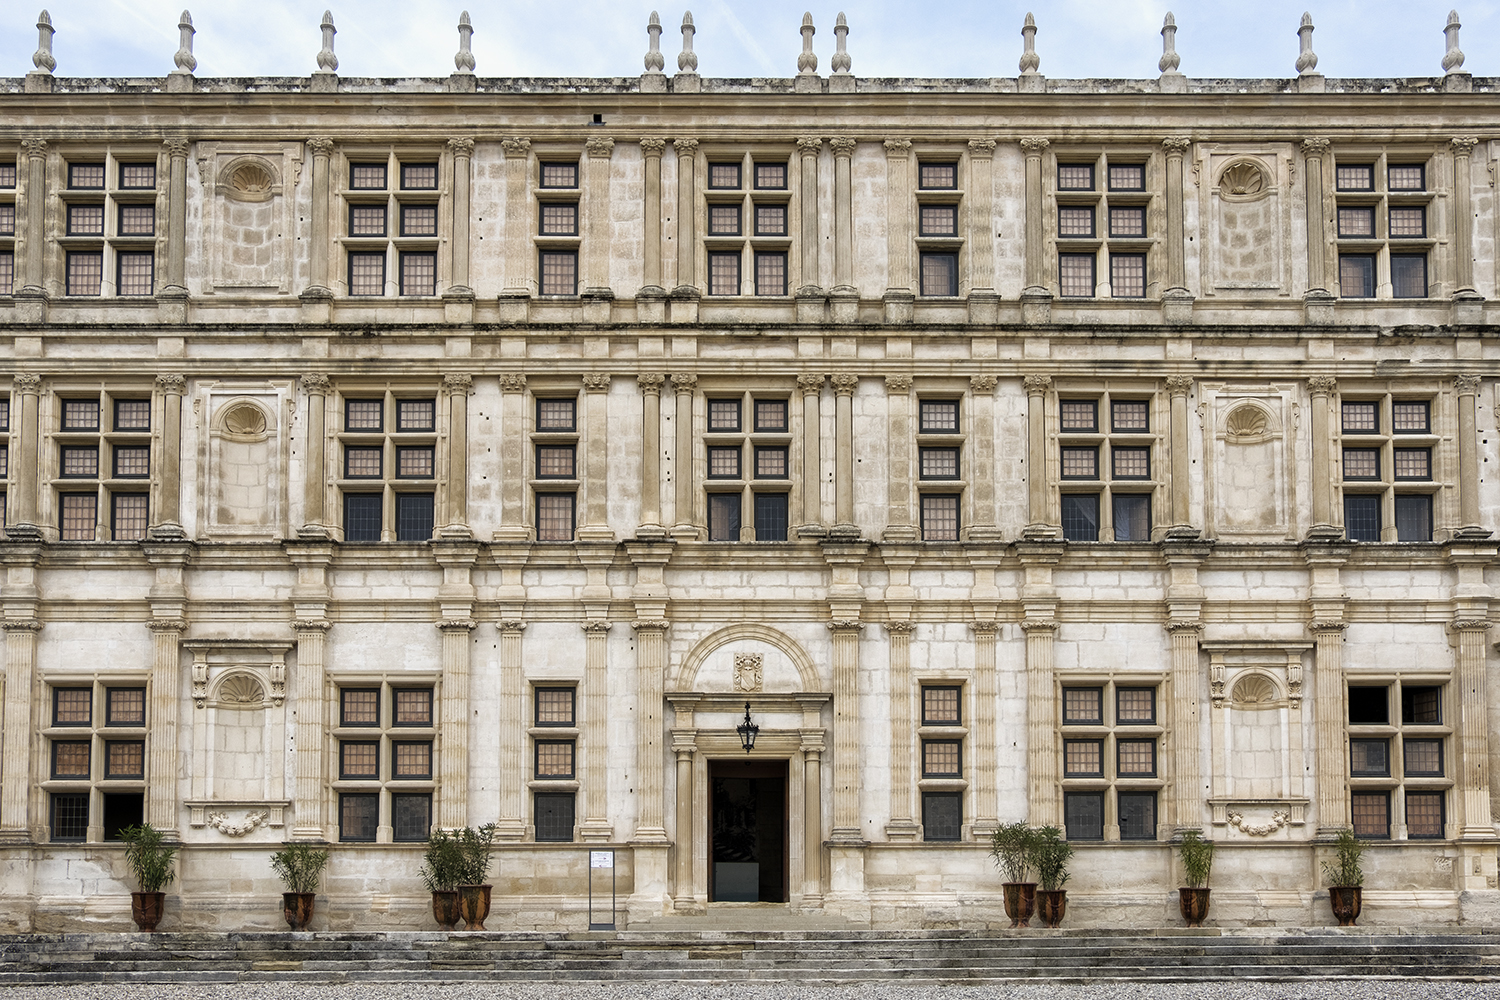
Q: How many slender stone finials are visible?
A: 12